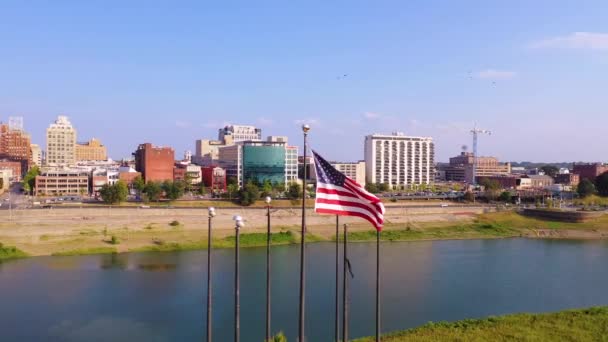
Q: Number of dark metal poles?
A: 7